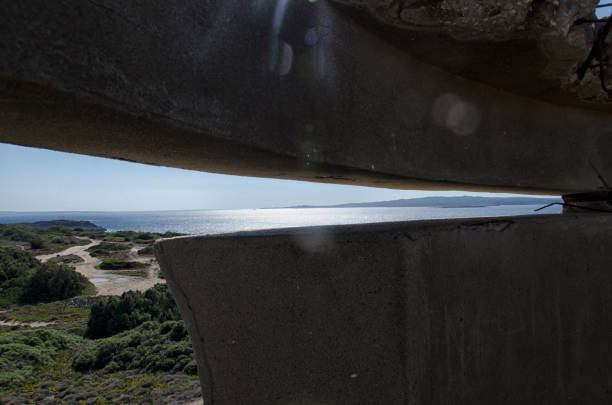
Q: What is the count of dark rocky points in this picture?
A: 1